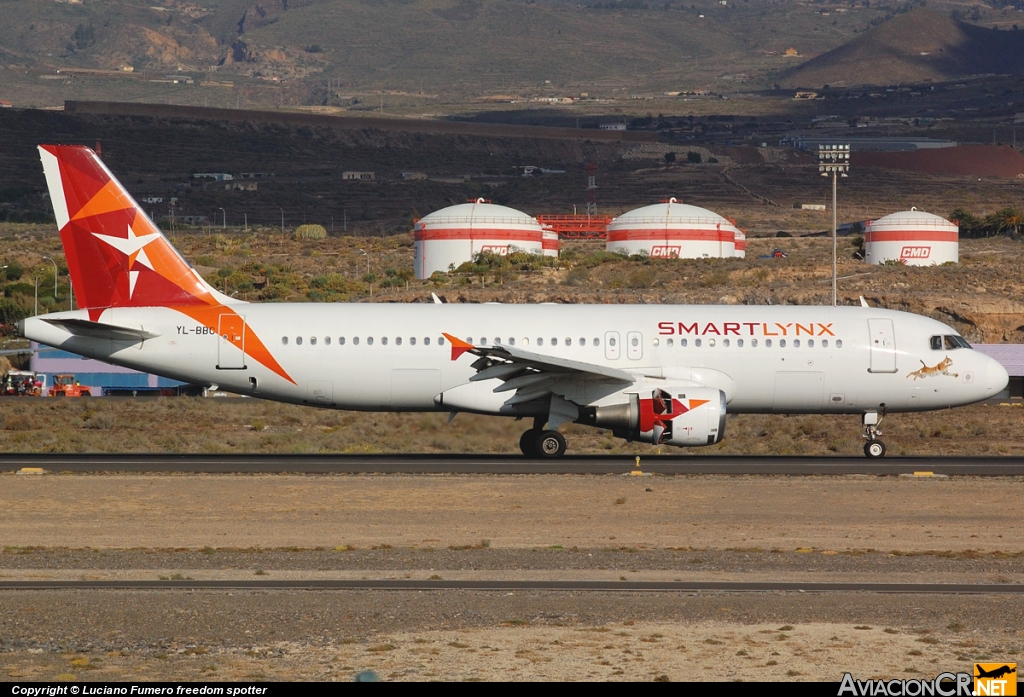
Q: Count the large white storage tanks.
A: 3